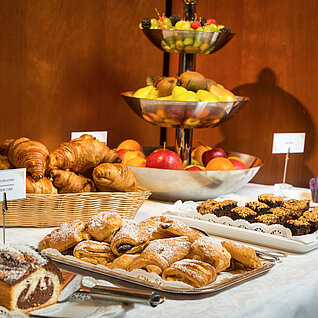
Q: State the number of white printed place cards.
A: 3